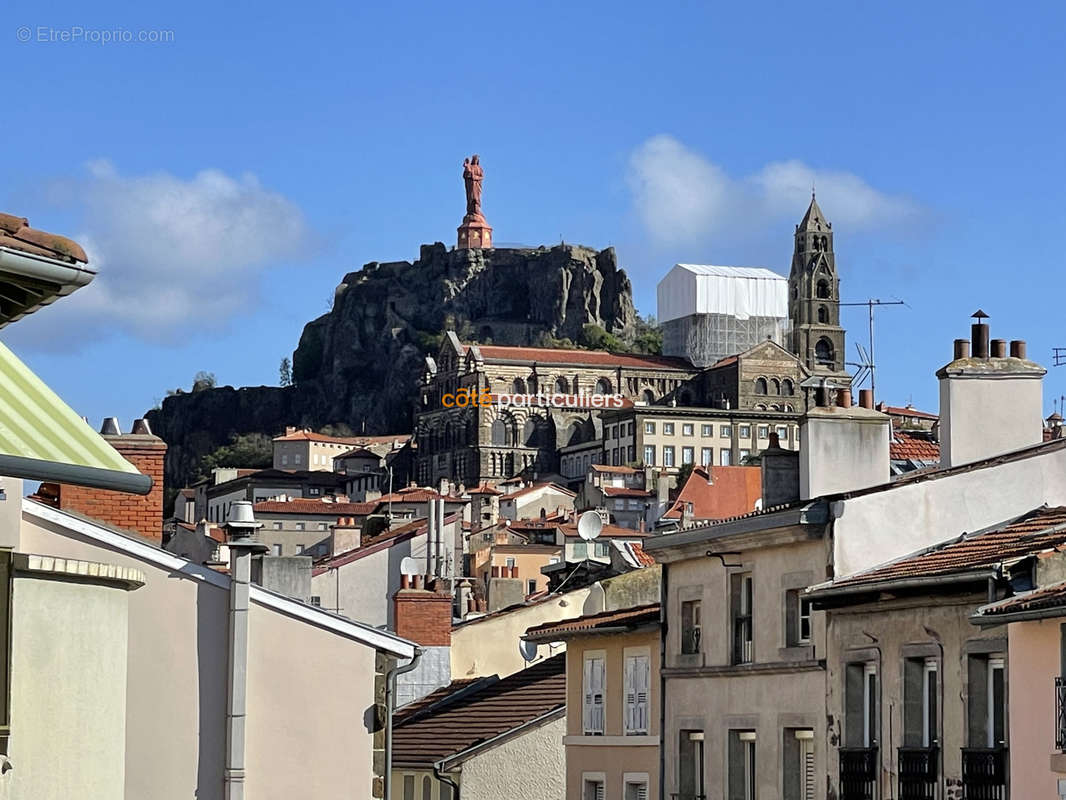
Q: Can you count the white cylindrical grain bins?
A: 0